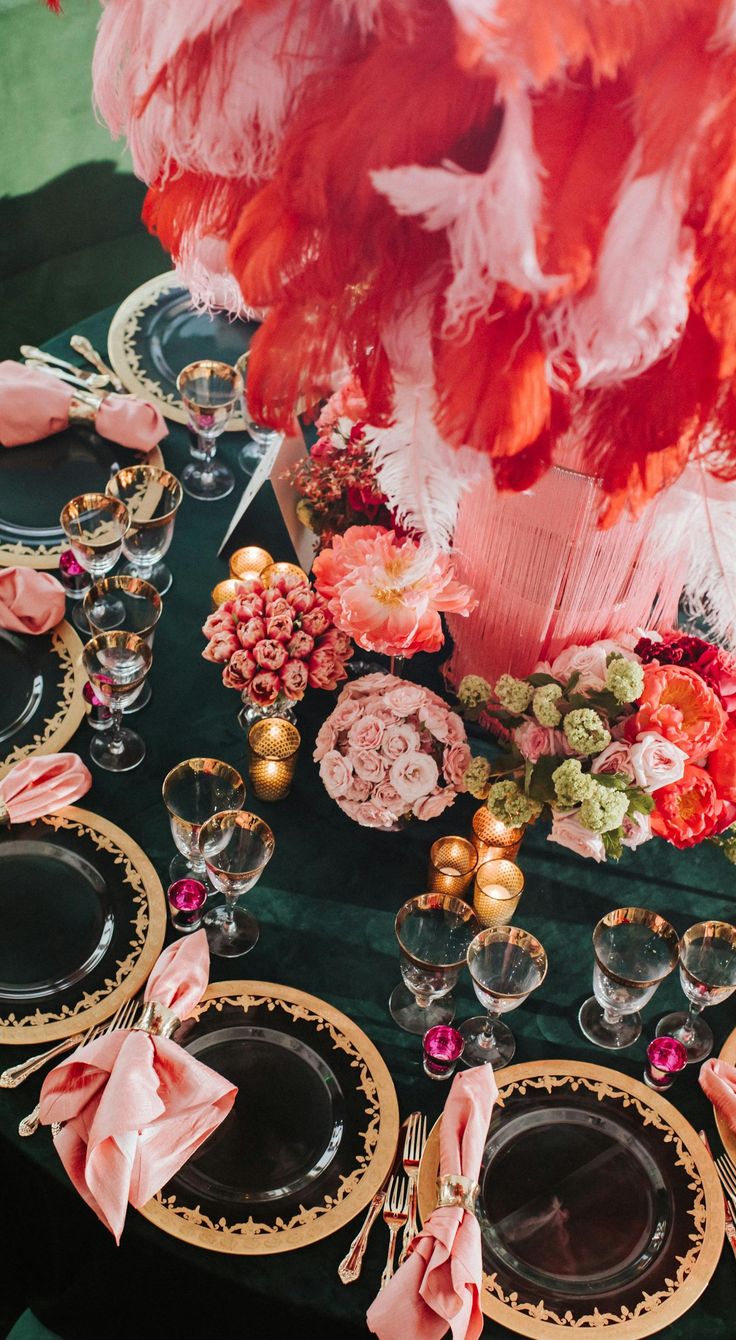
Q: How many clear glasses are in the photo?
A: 12